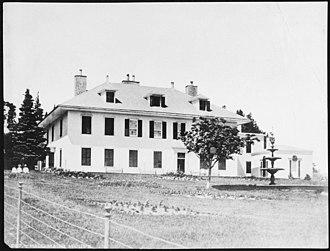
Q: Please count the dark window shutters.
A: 6